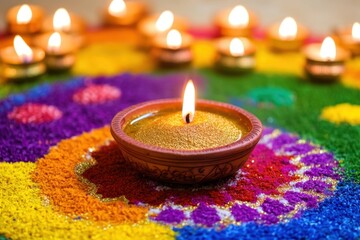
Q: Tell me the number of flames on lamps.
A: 13